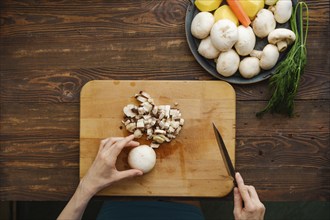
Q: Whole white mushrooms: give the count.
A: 11